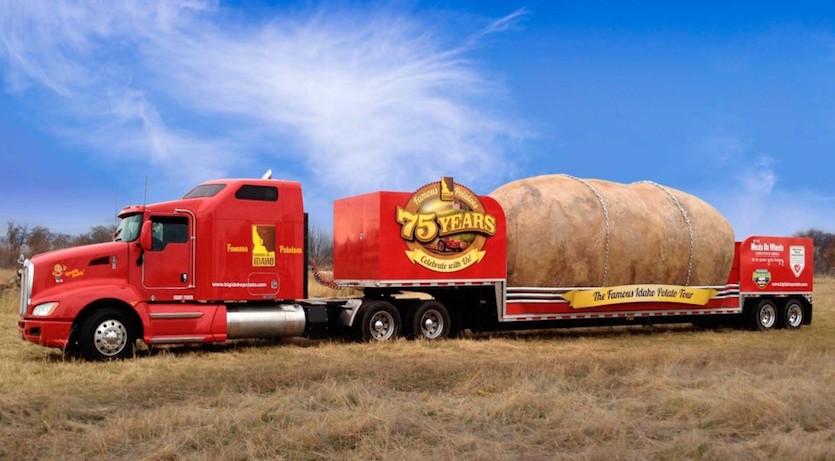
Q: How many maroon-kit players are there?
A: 0